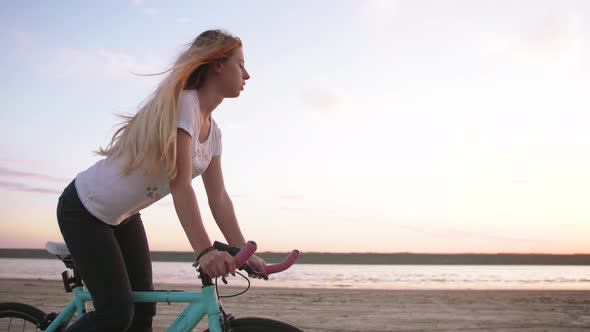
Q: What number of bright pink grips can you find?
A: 2